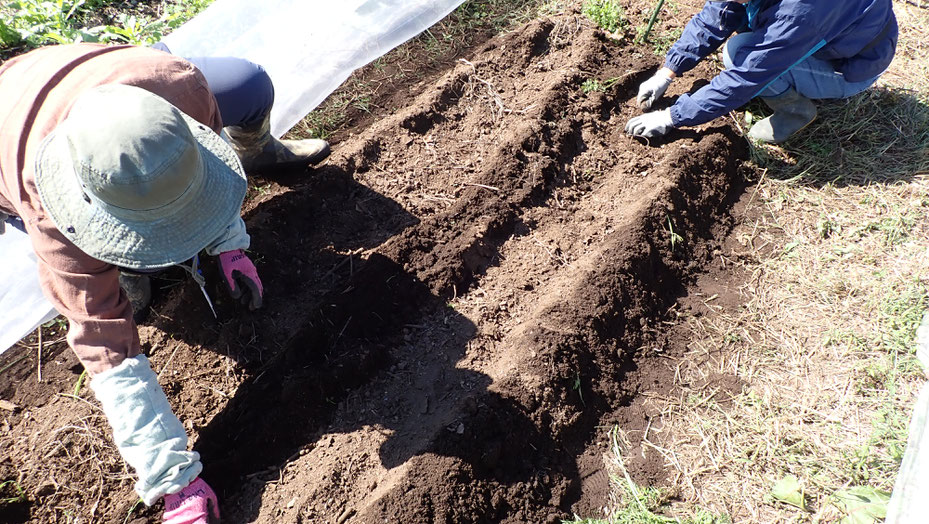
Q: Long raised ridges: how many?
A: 3